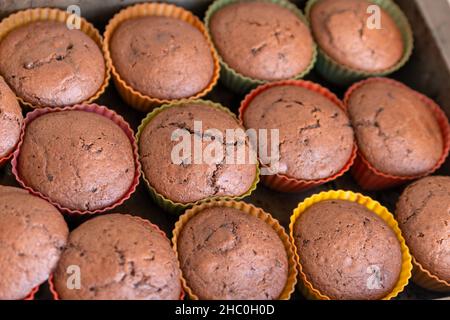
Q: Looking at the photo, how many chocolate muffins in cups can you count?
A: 14